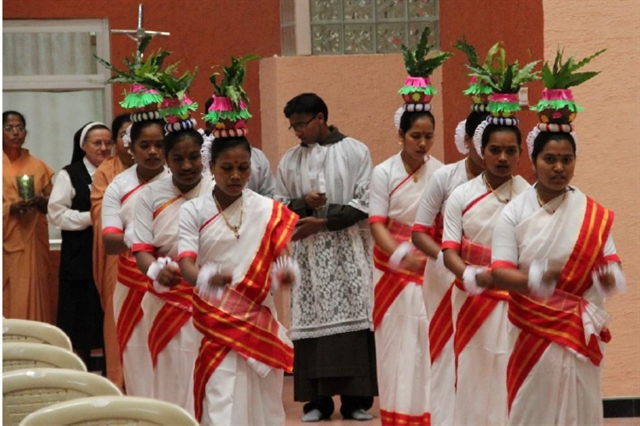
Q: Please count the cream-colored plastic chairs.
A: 4